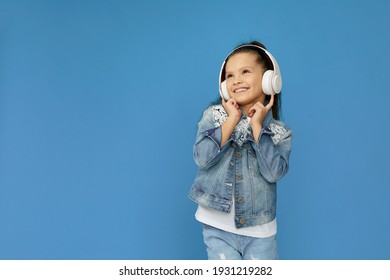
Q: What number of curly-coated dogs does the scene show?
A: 0